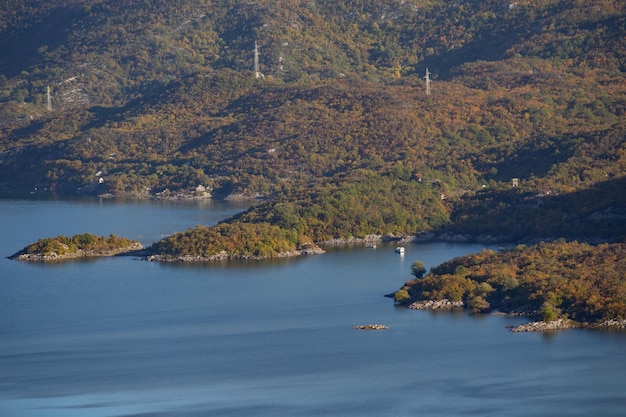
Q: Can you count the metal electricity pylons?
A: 3